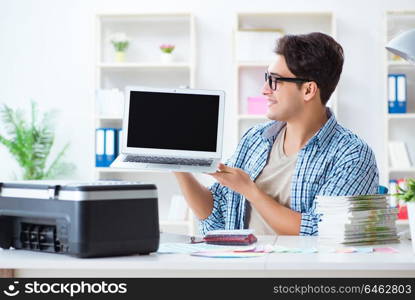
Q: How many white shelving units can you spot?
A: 3